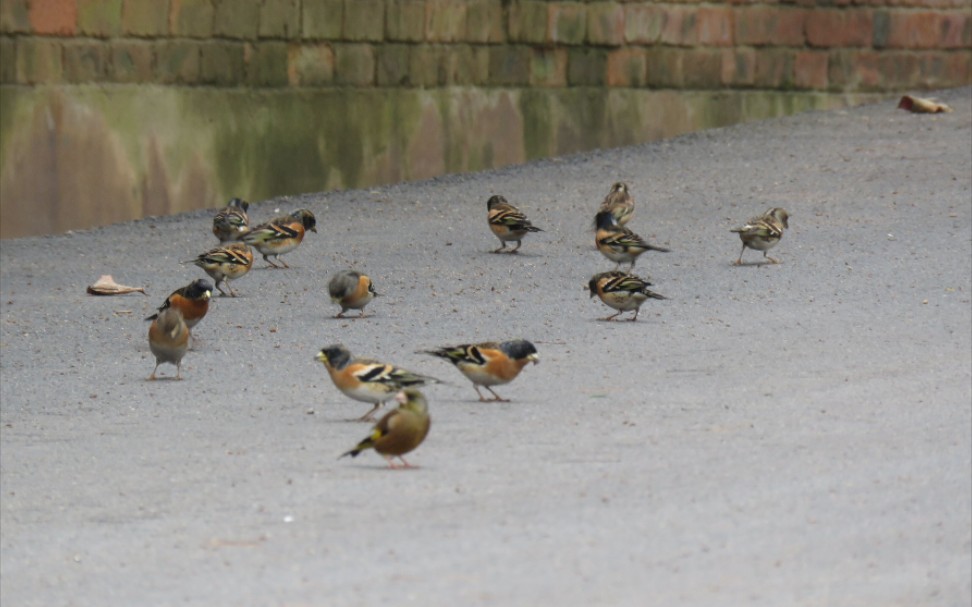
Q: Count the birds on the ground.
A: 14